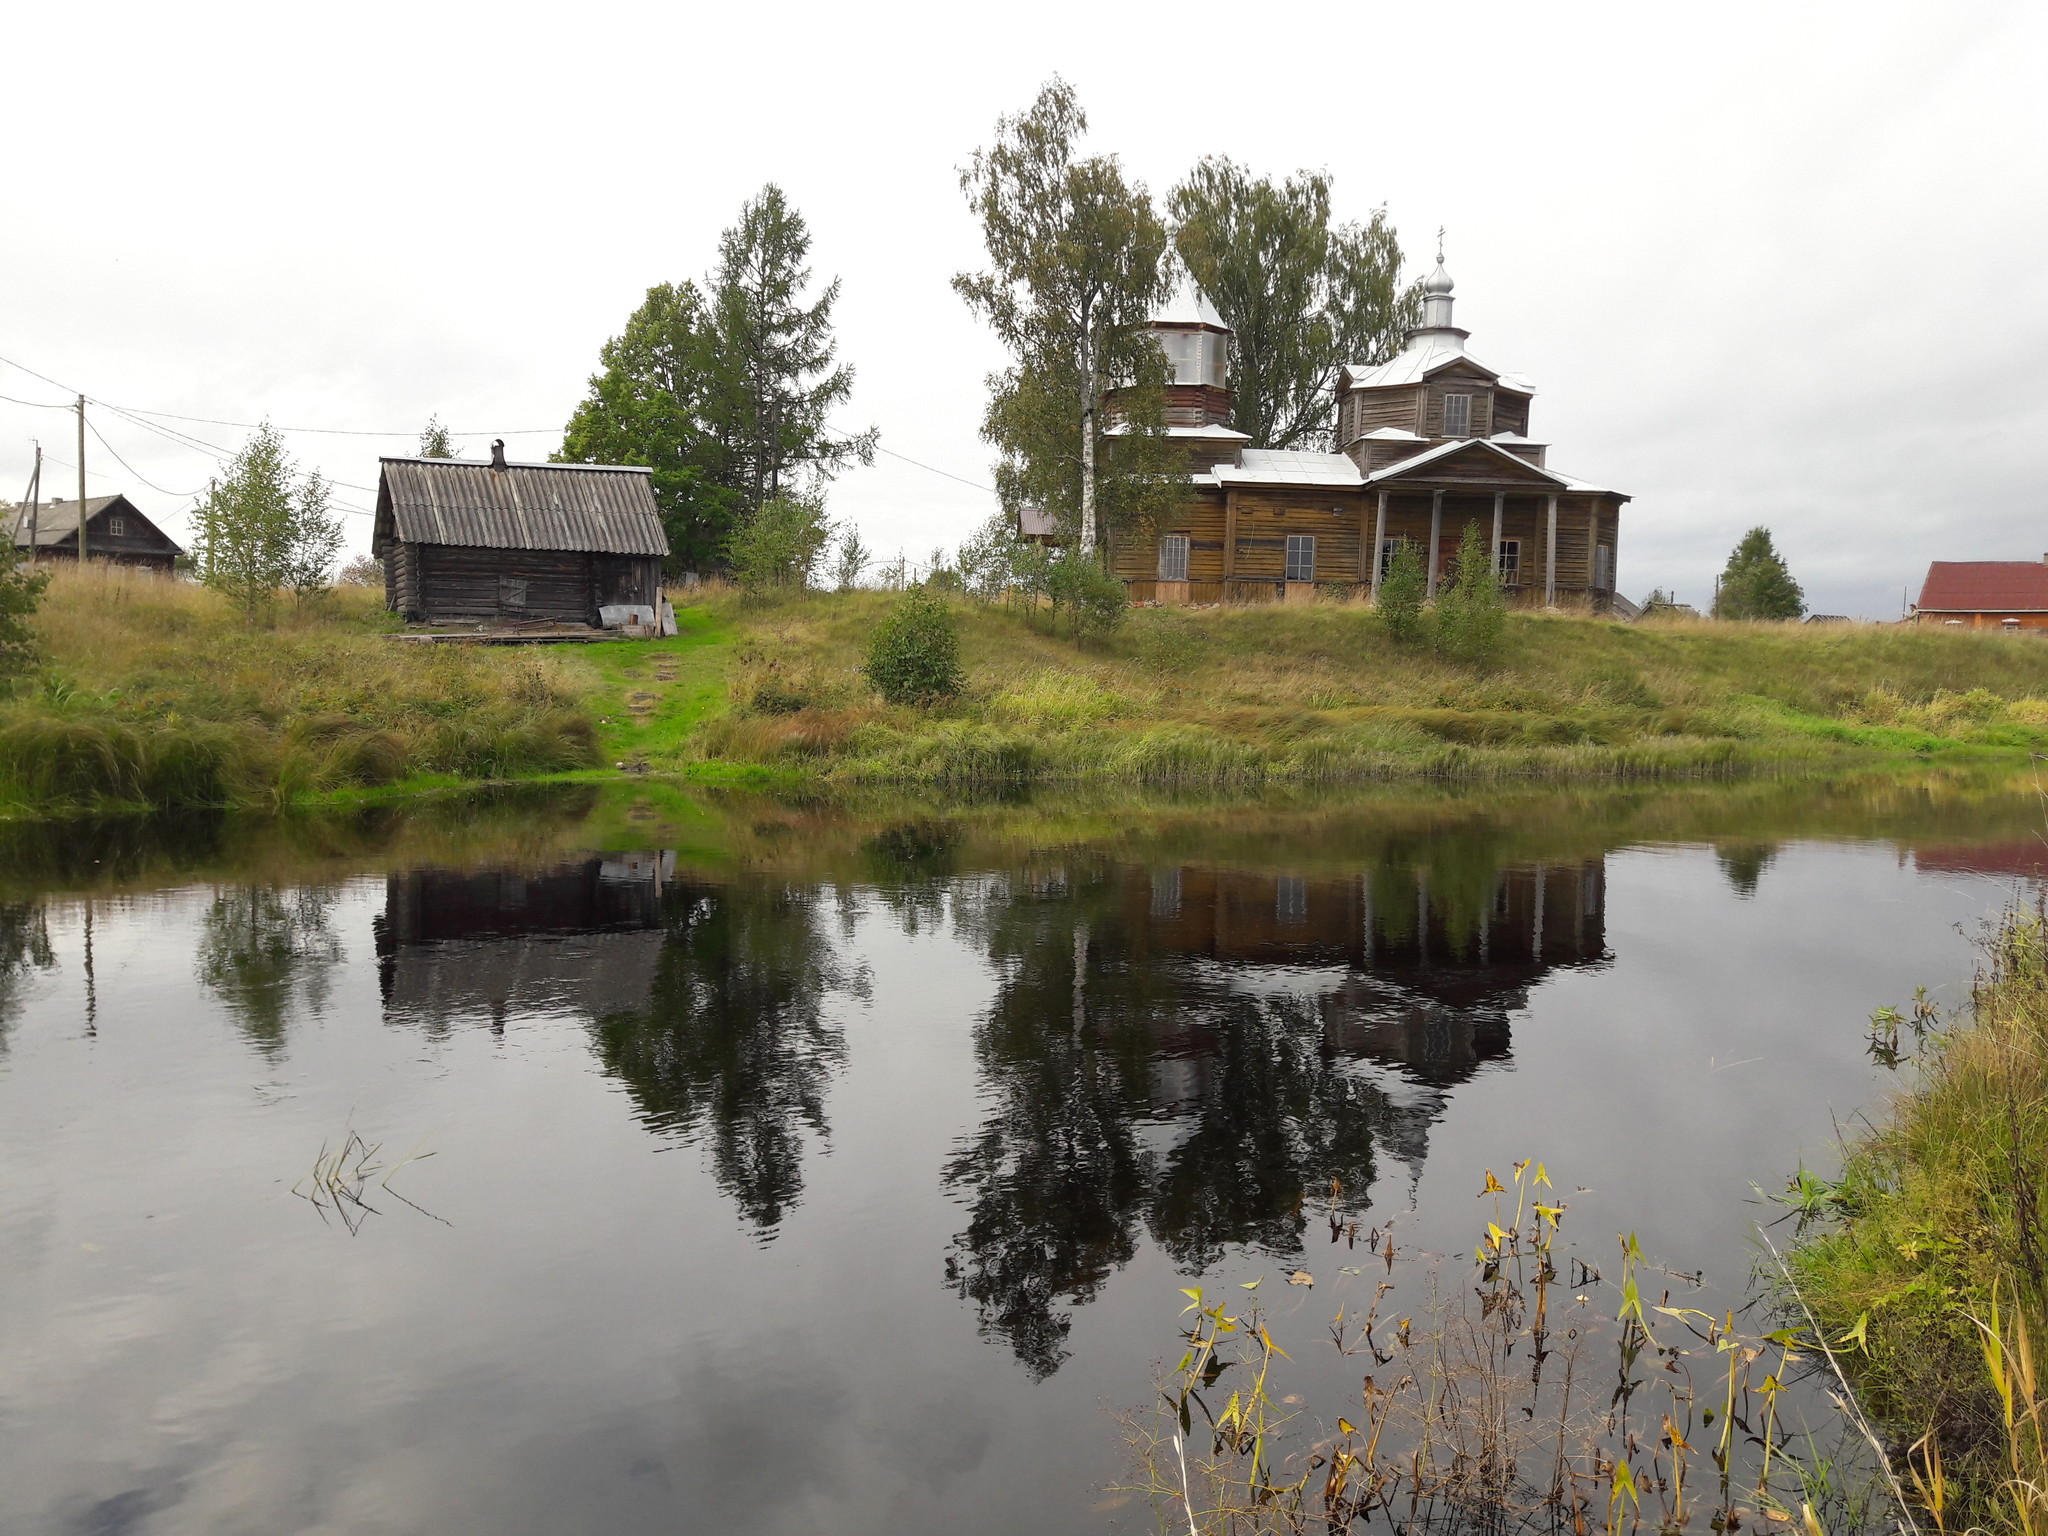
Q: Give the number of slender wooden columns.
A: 4